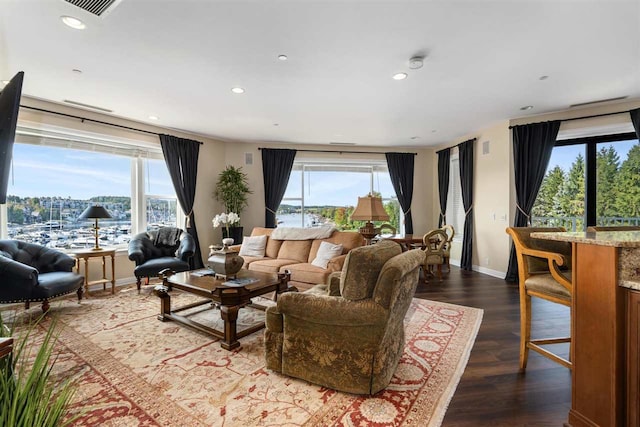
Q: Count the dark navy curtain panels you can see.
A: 7